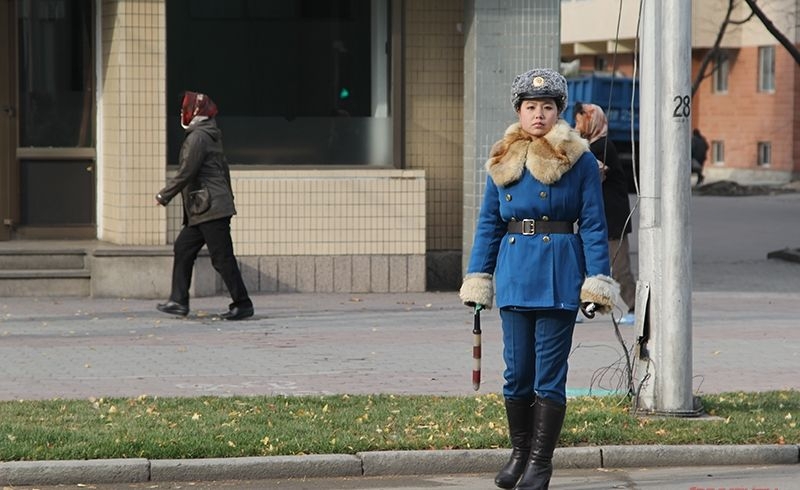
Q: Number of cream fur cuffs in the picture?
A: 2